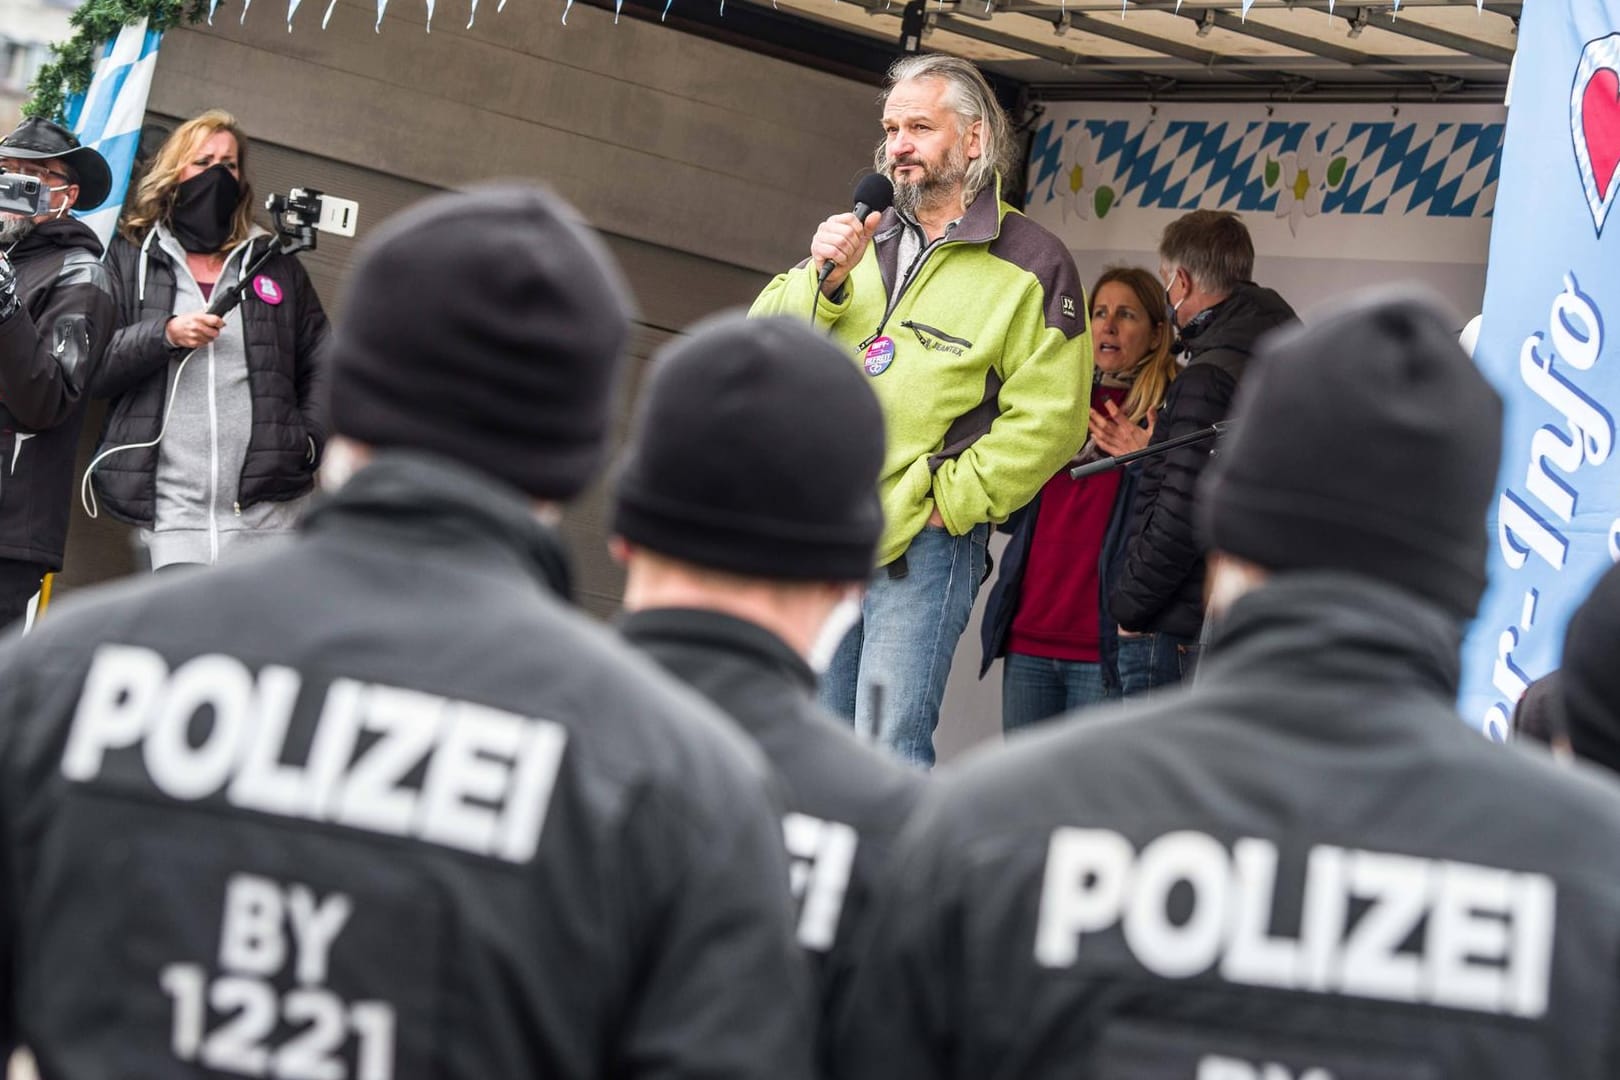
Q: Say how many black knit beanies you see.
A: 4